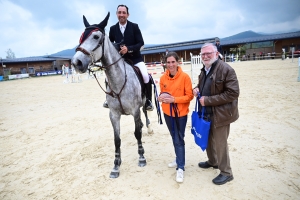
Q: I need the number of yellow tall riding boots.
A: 0